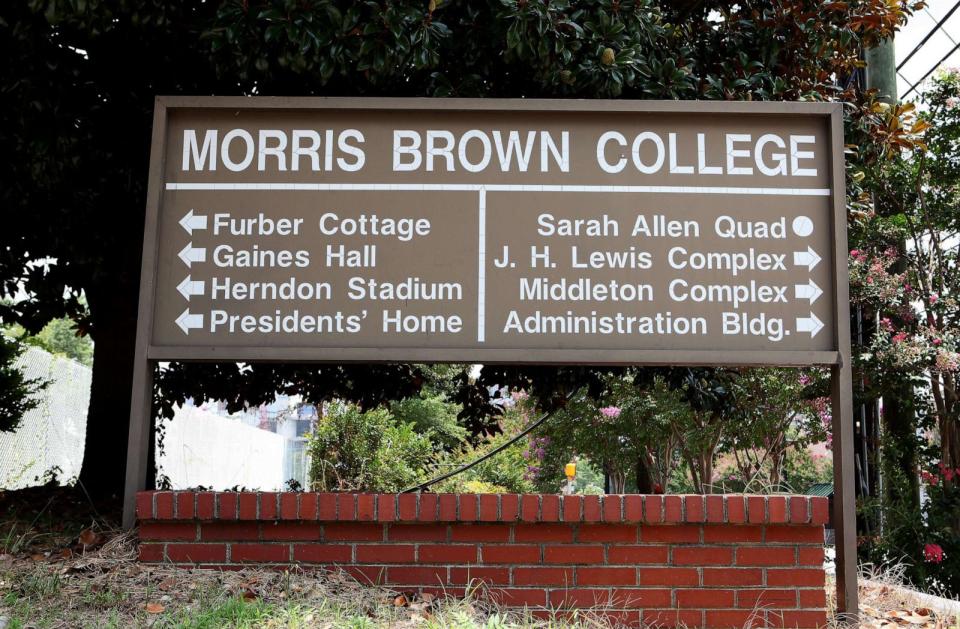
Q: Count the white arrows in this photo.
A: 7